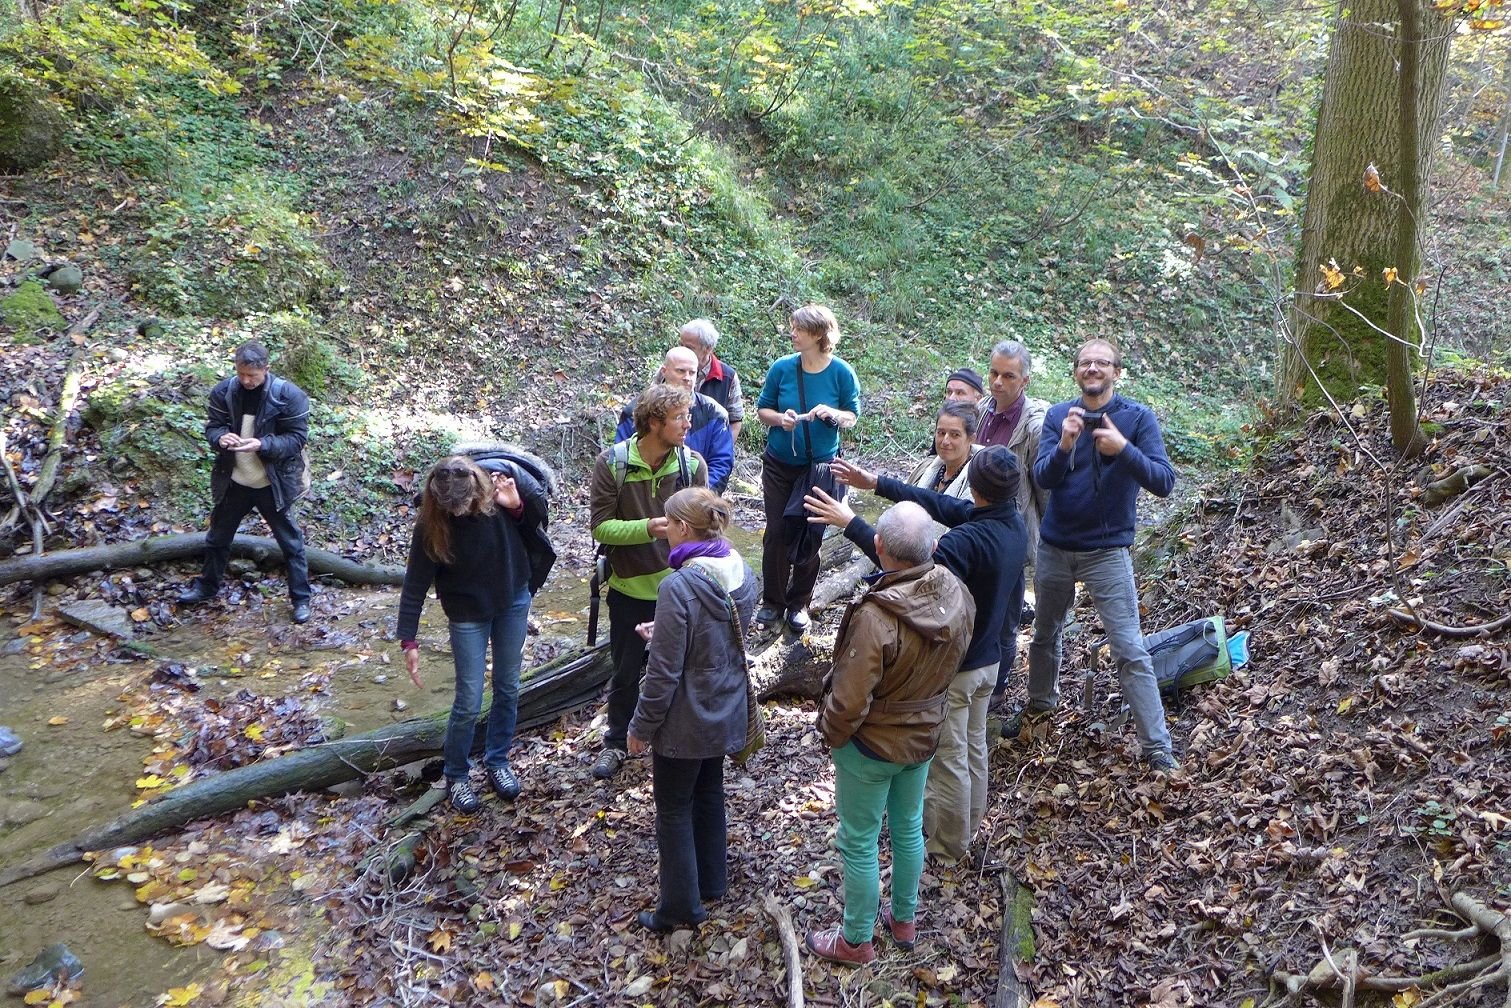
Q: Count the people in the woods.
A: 13